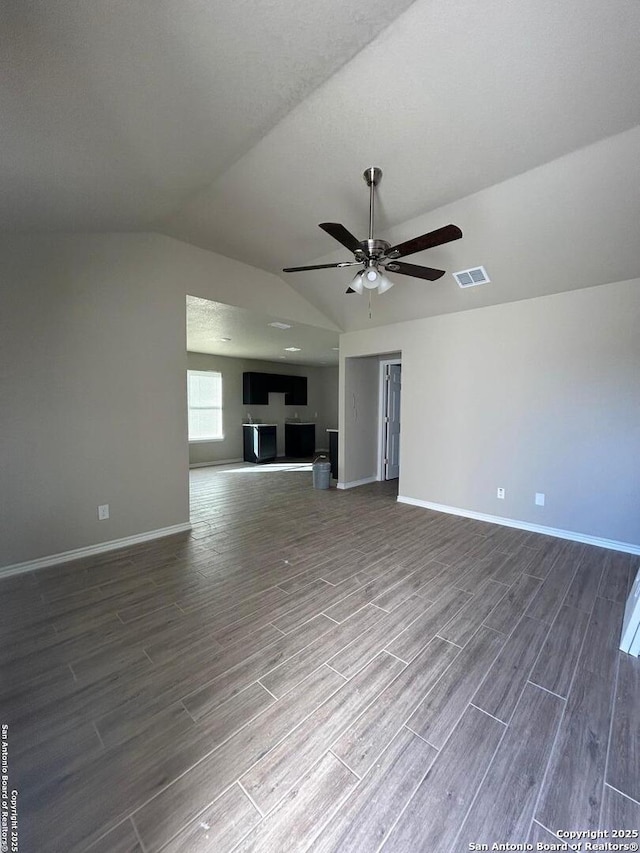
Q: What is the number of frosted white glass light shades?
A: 3